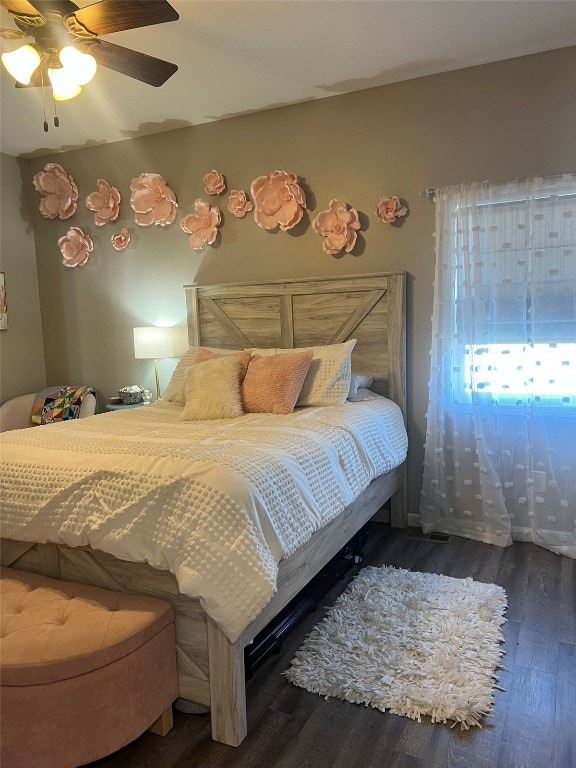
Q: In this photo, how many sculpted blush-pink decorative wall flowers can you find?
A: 11